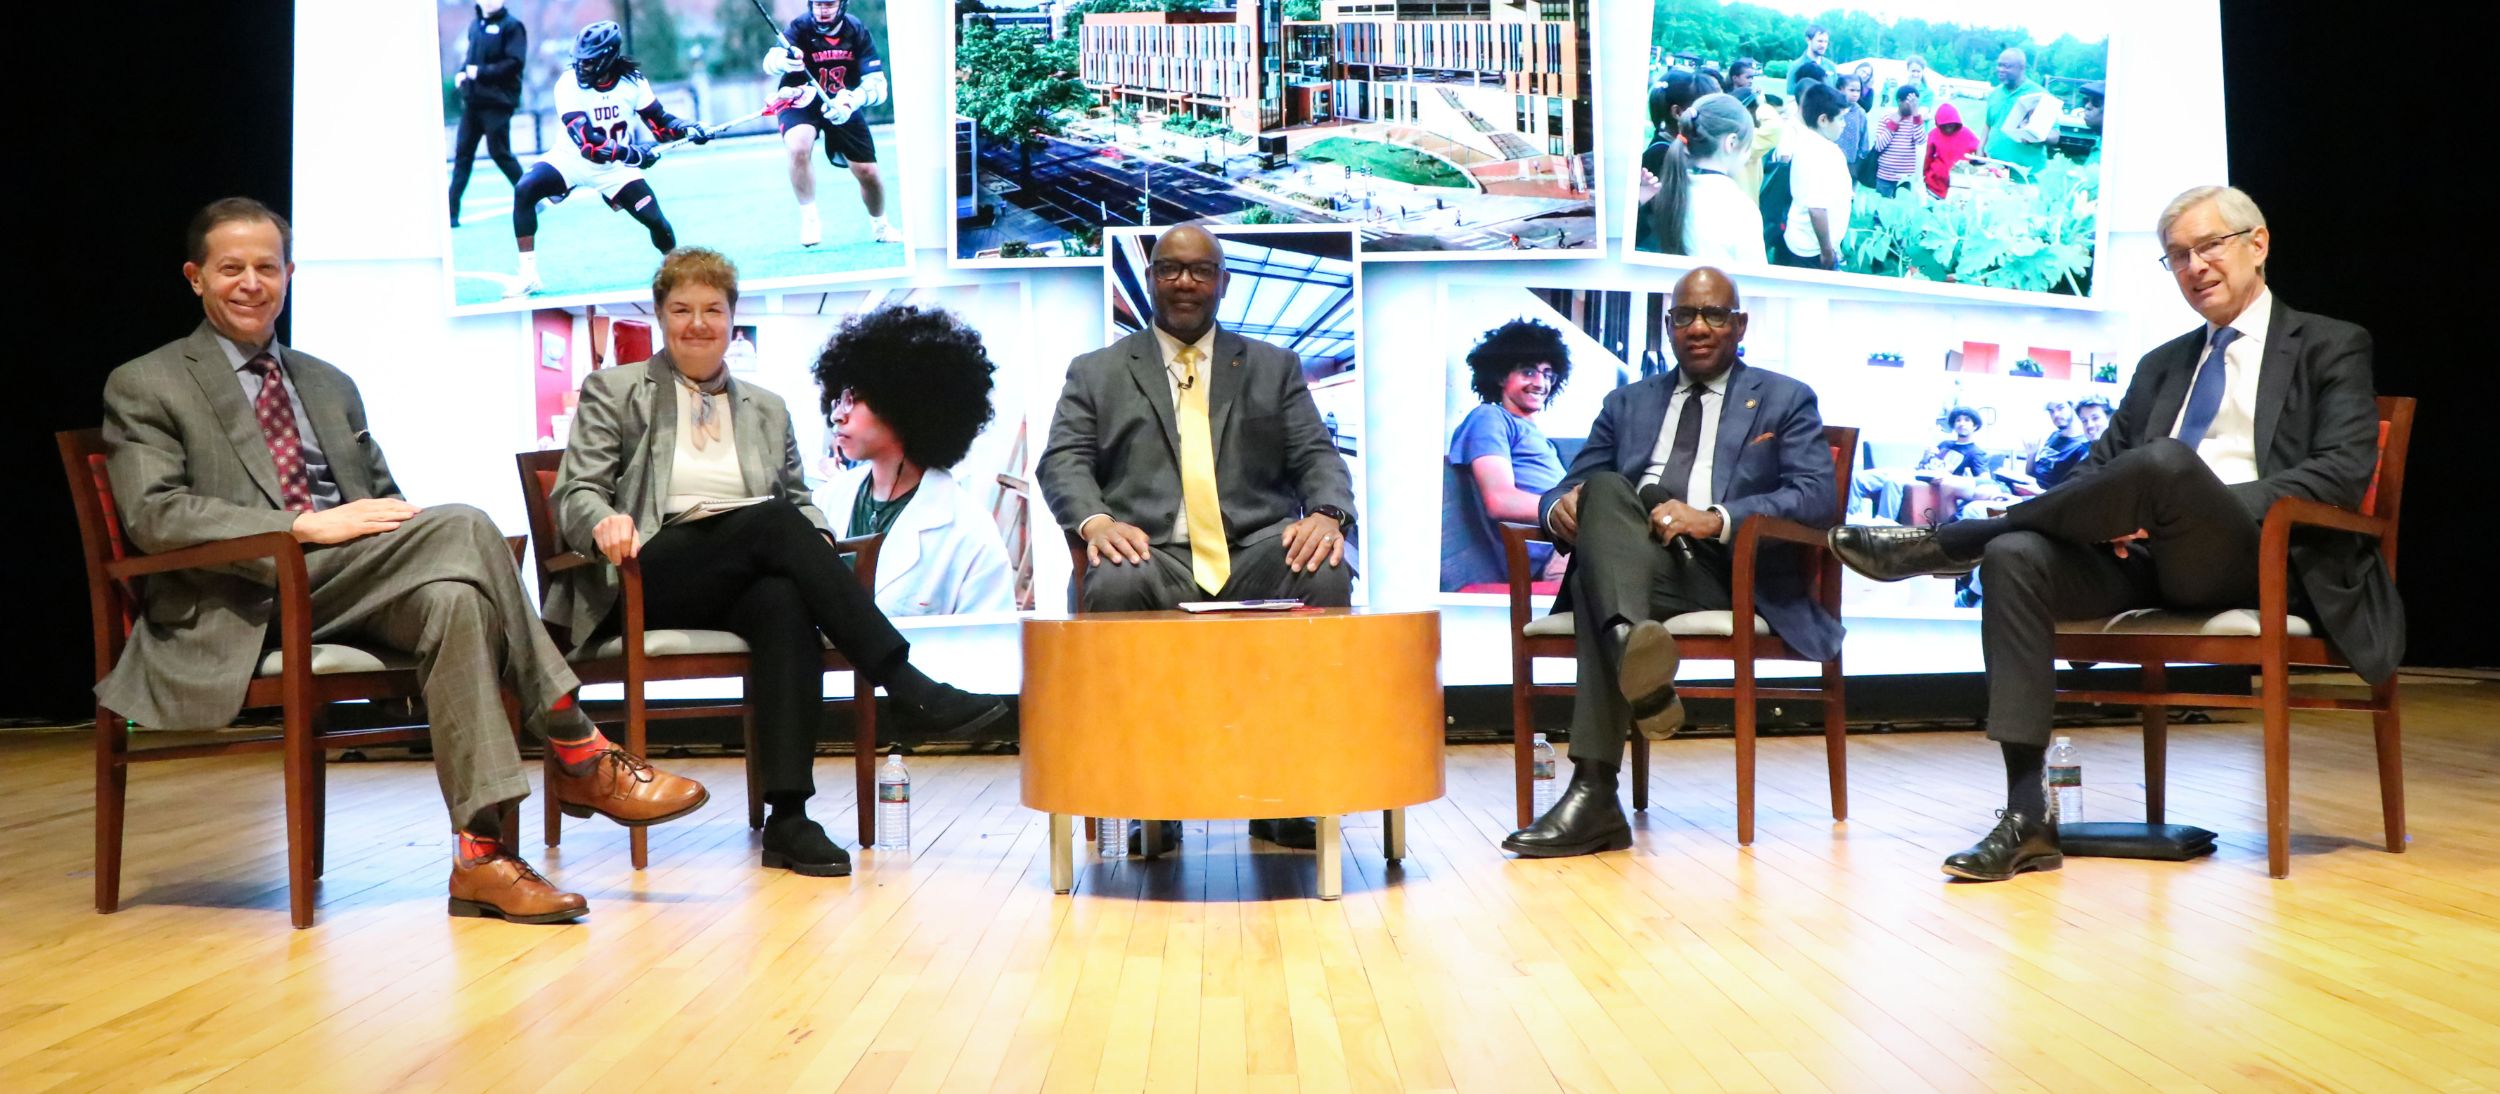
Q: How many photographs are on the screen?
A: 6